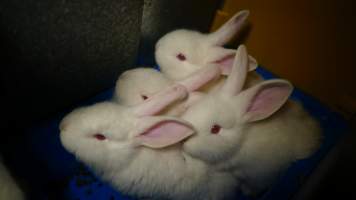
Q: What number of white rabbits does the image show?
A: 4